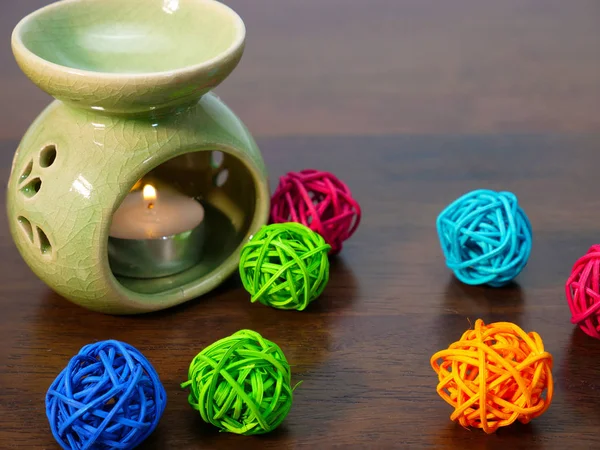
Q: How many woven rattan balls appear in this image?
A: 7